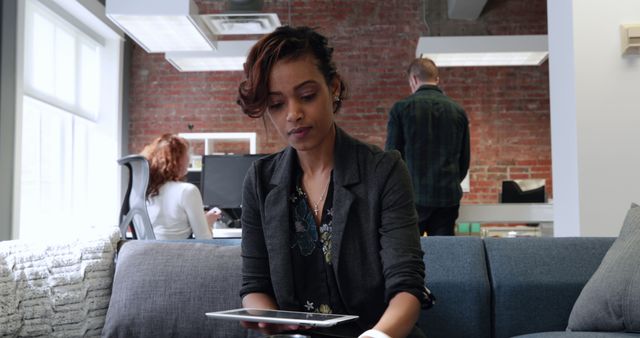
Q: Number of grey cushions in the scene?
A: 2